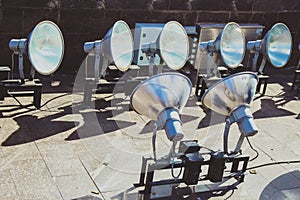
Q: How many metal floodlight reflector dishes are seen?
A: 7